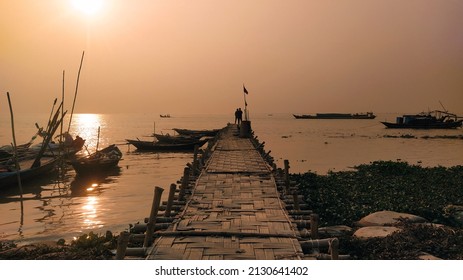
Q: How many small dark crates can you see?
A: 0